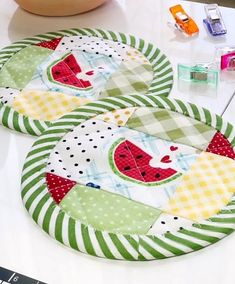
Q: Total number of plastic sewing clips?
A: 4